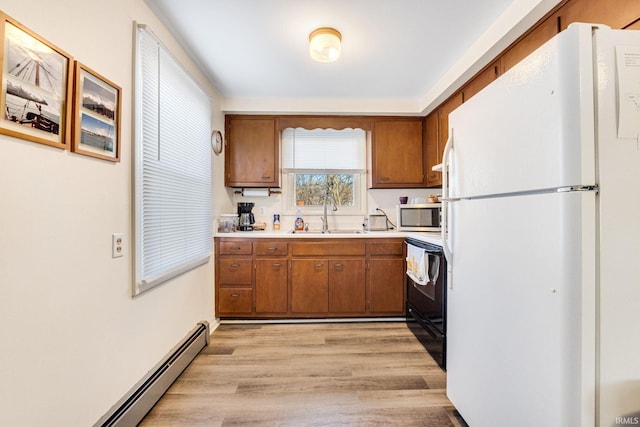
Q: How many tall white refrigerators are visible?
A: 1